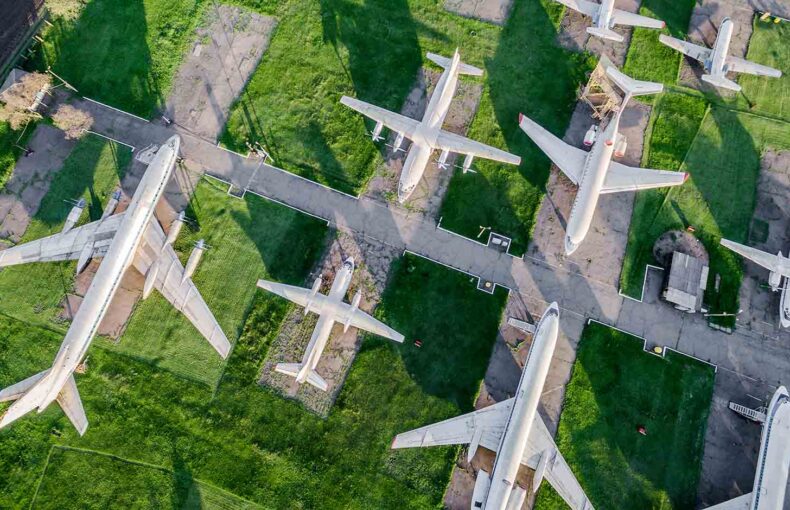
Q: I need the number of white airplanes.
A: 9